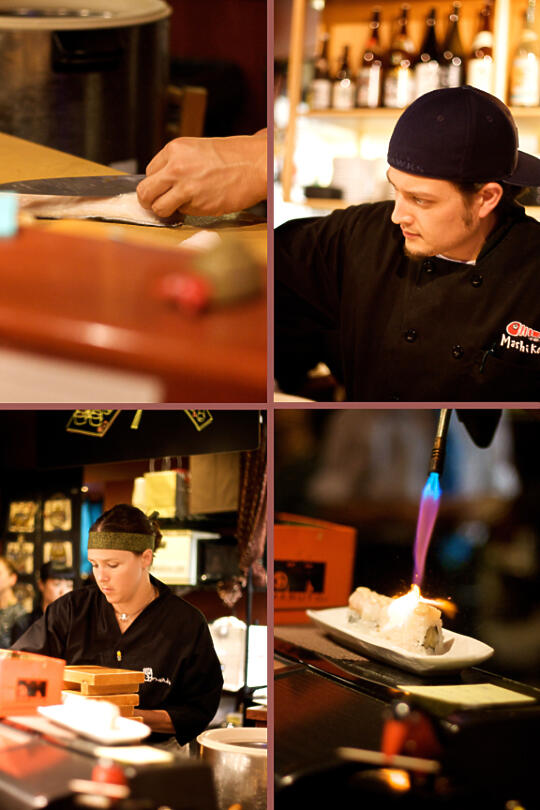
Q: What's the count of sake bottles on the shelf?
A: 8